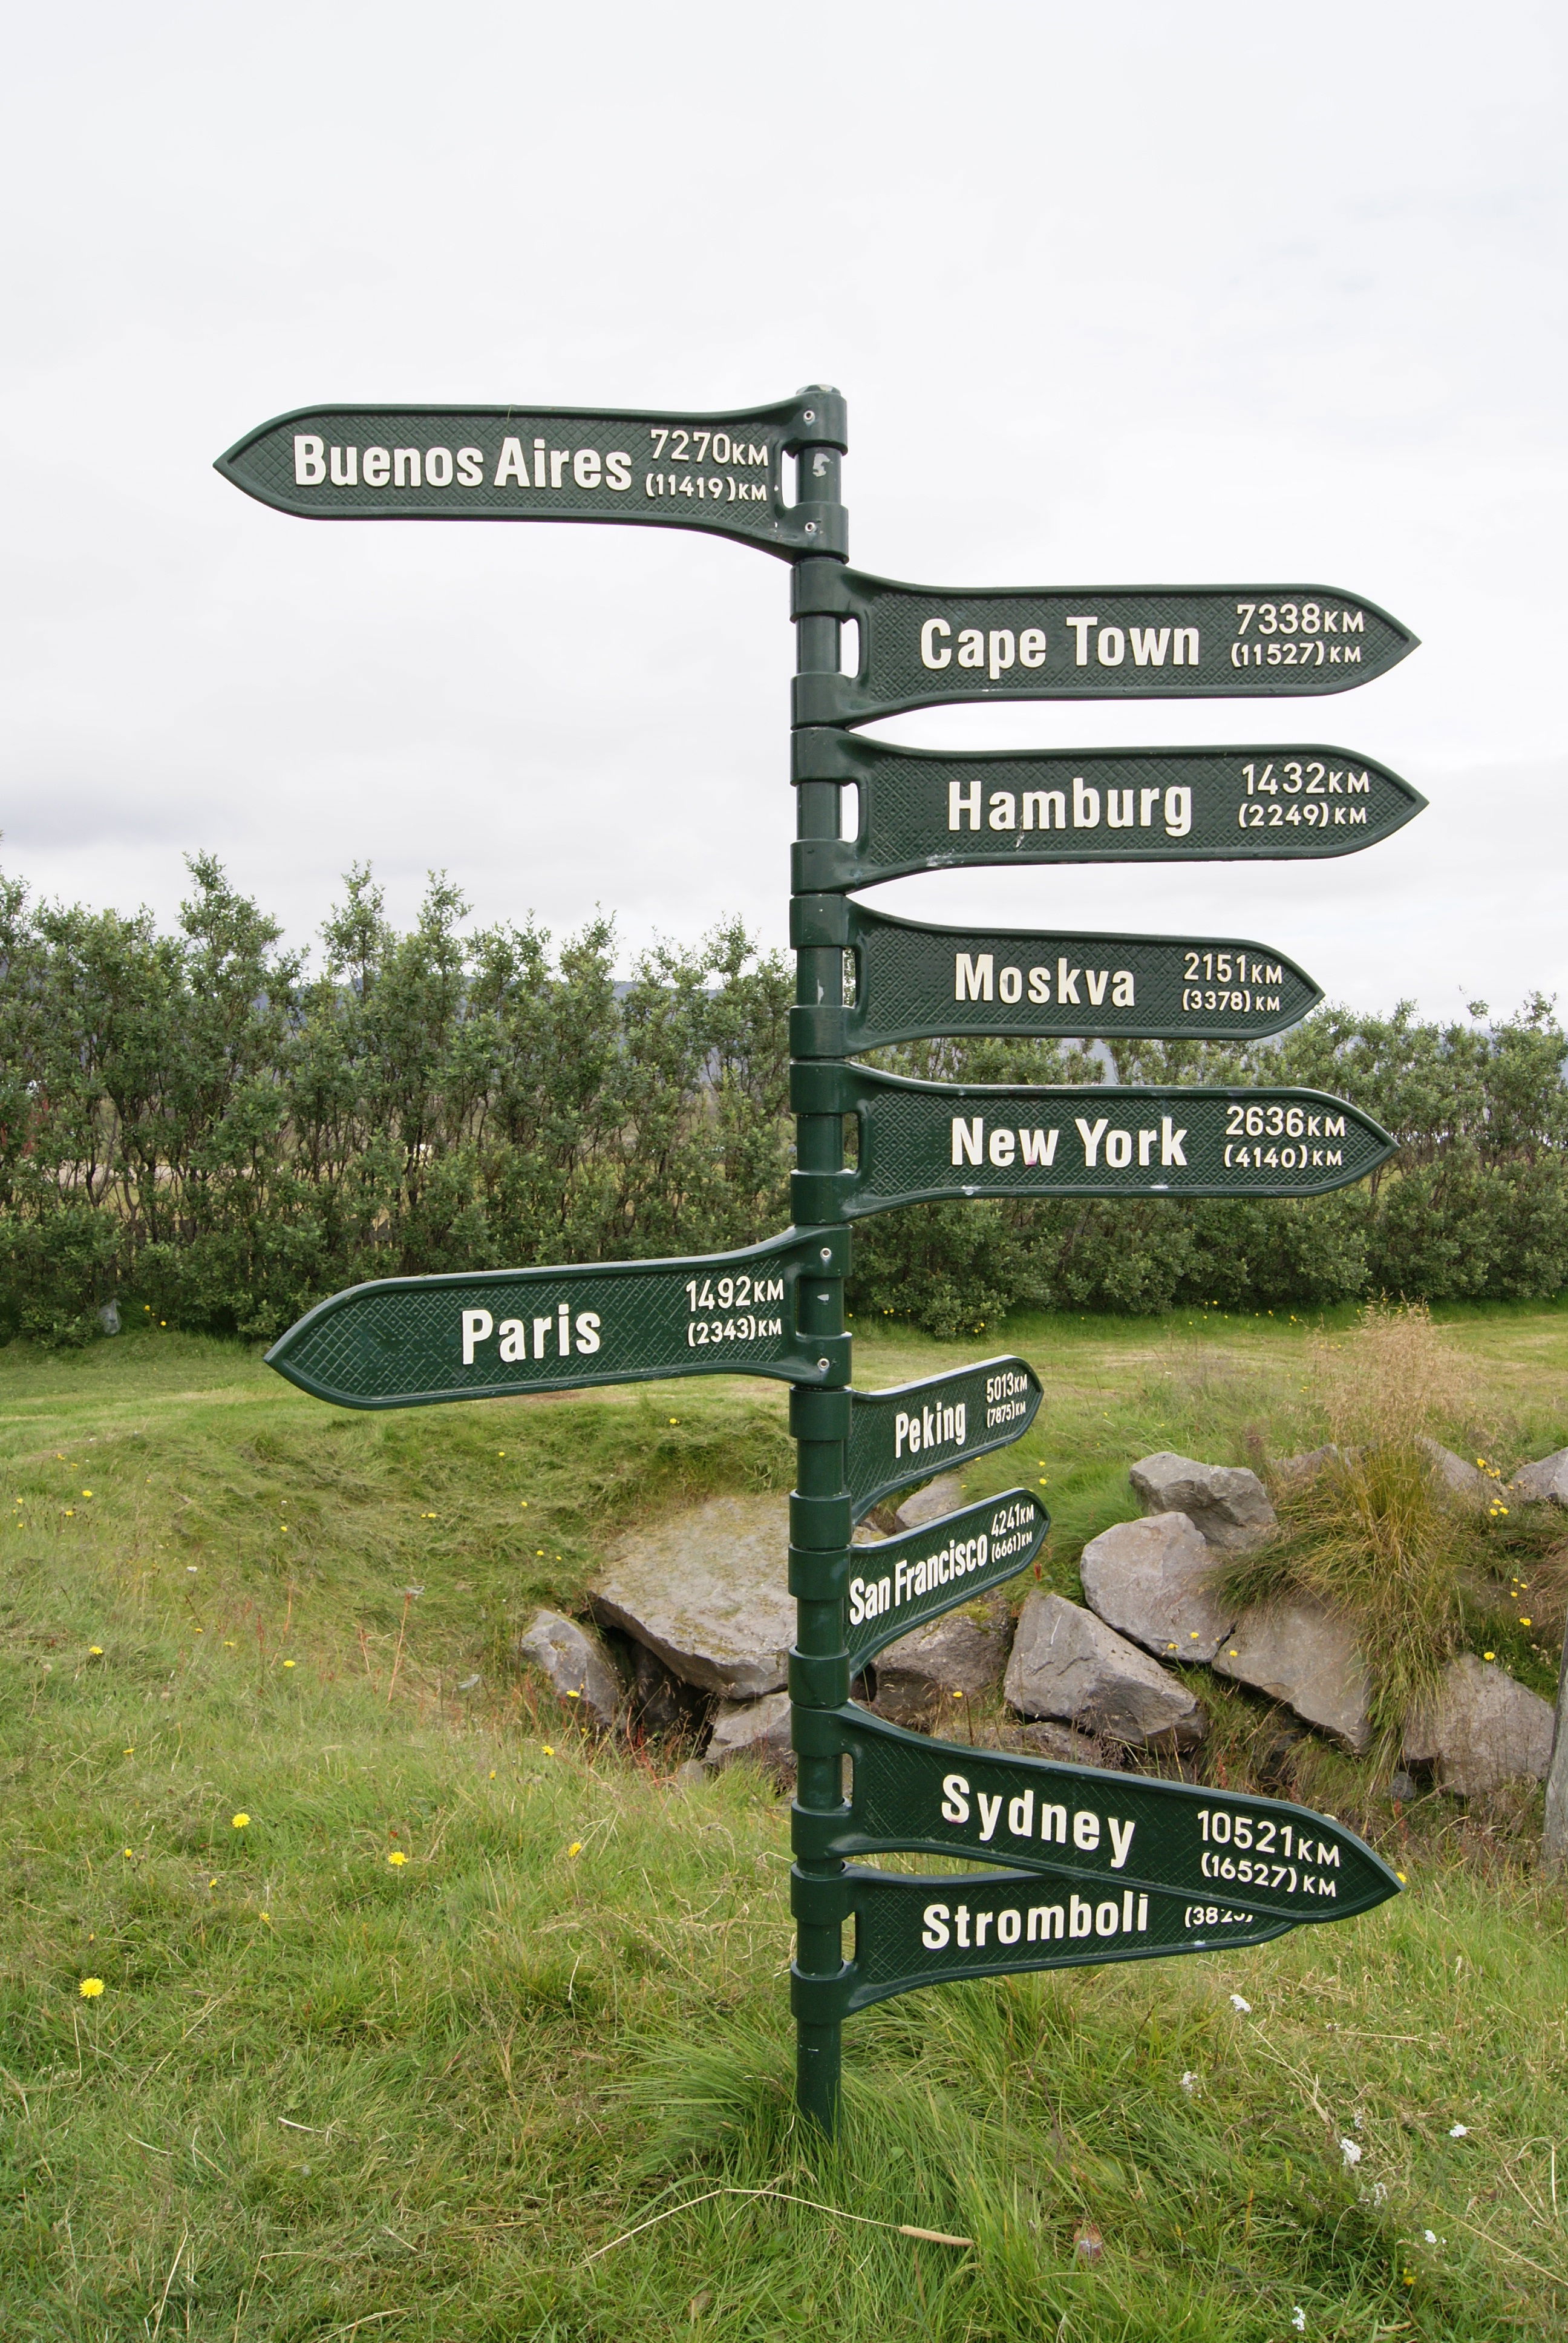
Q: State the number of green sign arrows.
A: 10